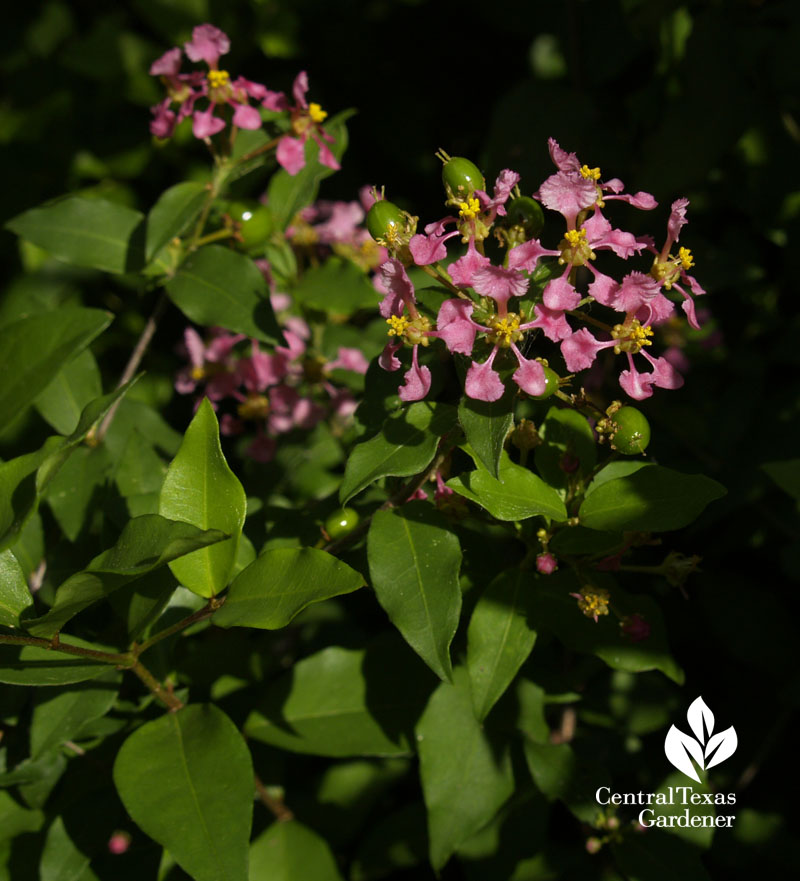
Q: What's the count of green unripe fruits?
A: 7